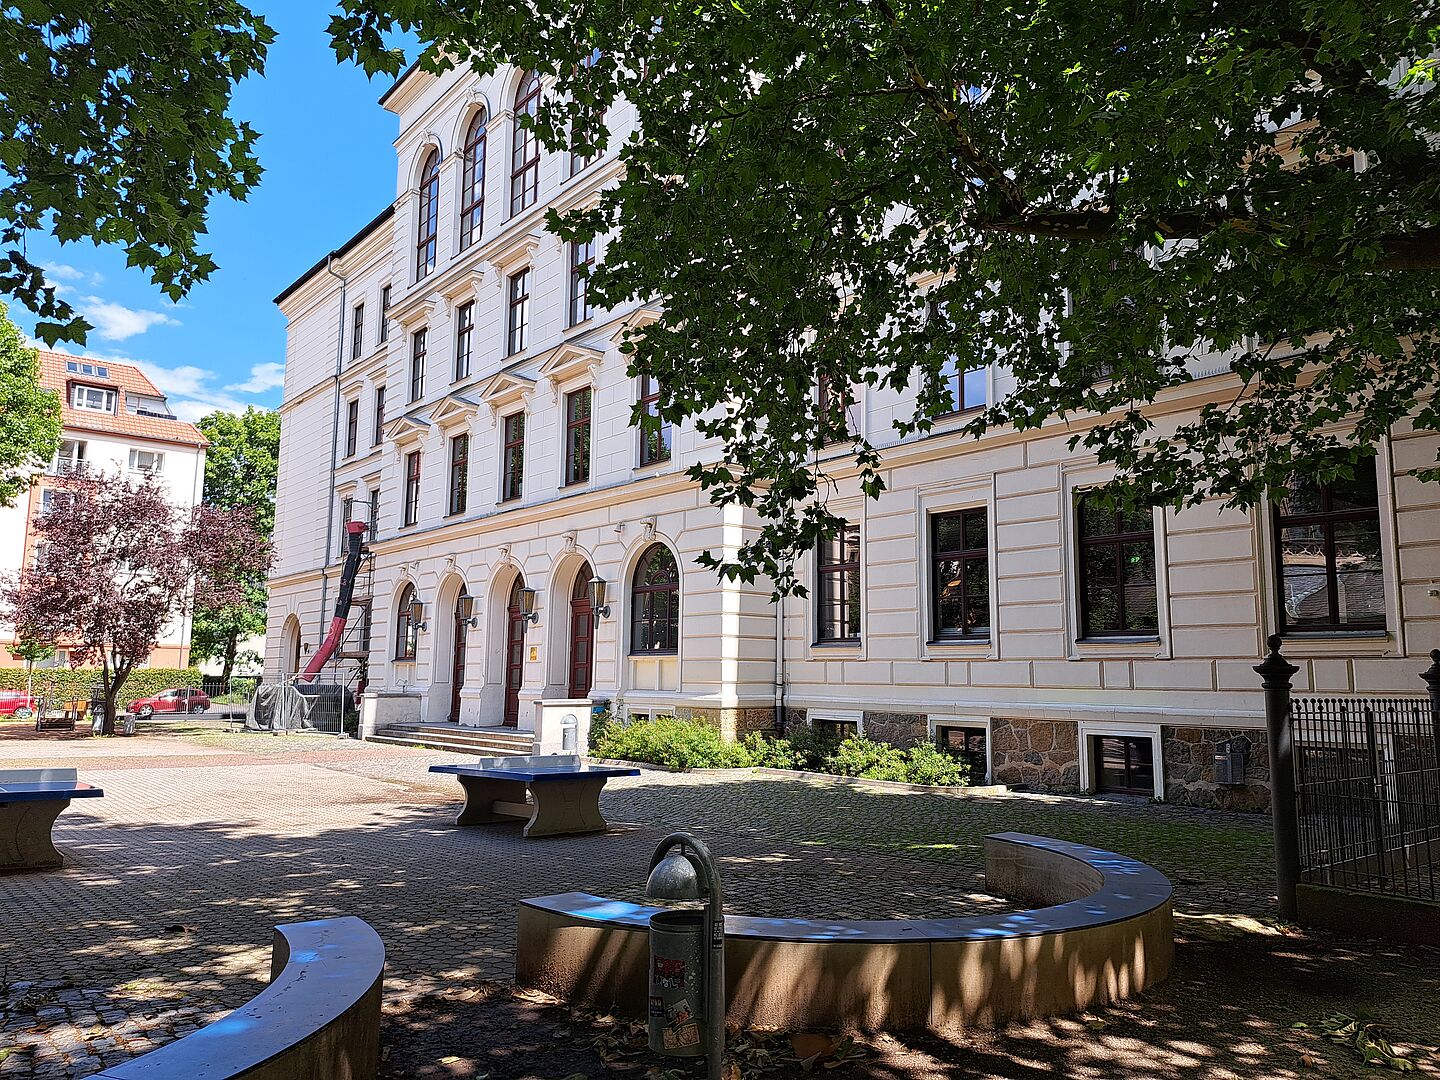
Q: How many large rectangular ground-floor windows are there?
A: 4